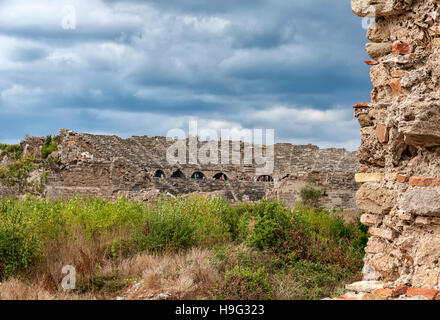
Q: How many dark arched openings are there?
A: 5